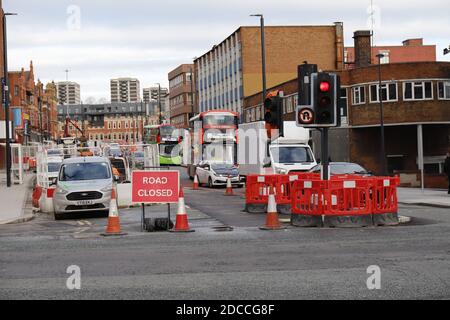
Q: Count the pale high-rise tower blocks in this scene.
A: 3